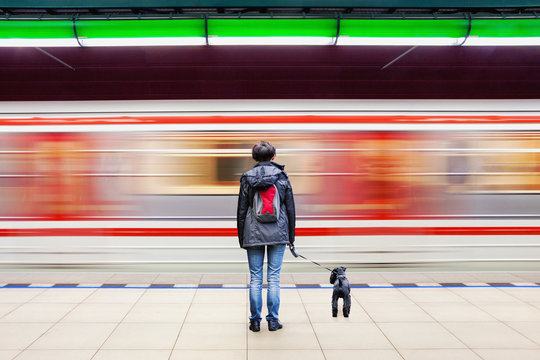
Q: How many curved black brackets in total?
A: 4